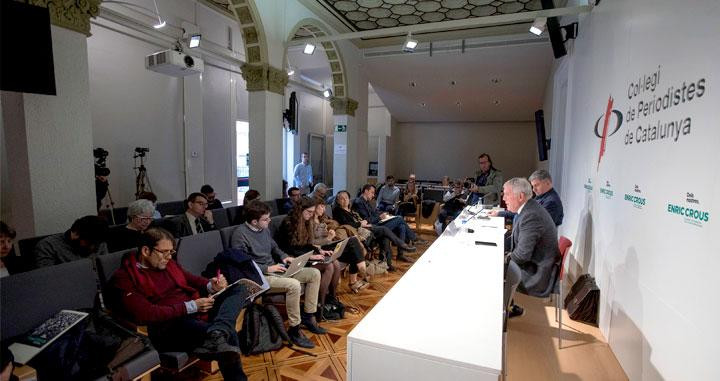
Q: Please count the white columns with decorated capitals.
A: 3